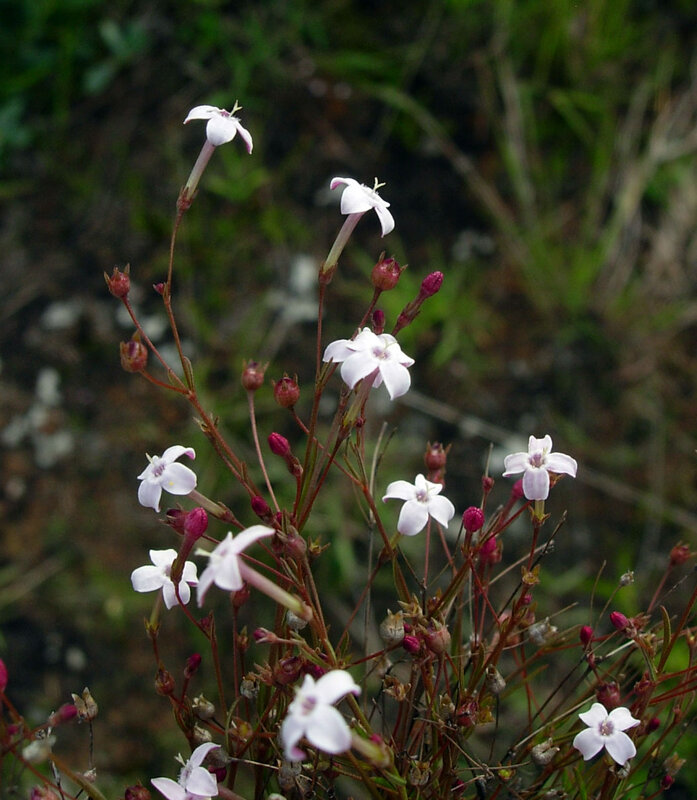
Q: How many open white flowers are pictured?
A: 11